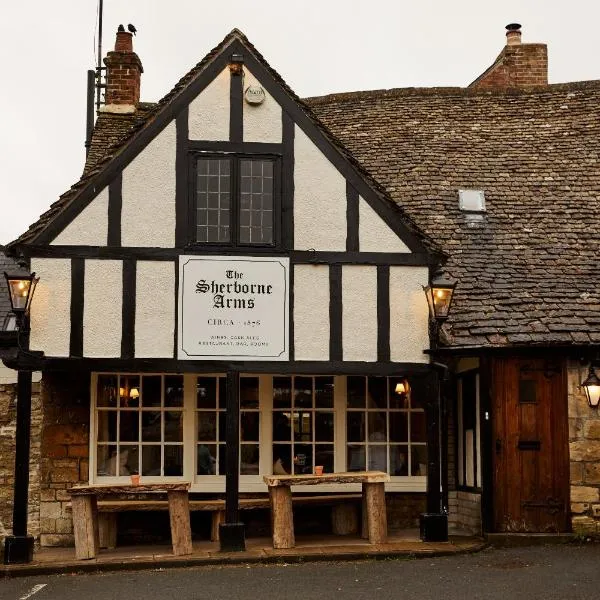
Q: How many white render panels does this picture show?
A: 12